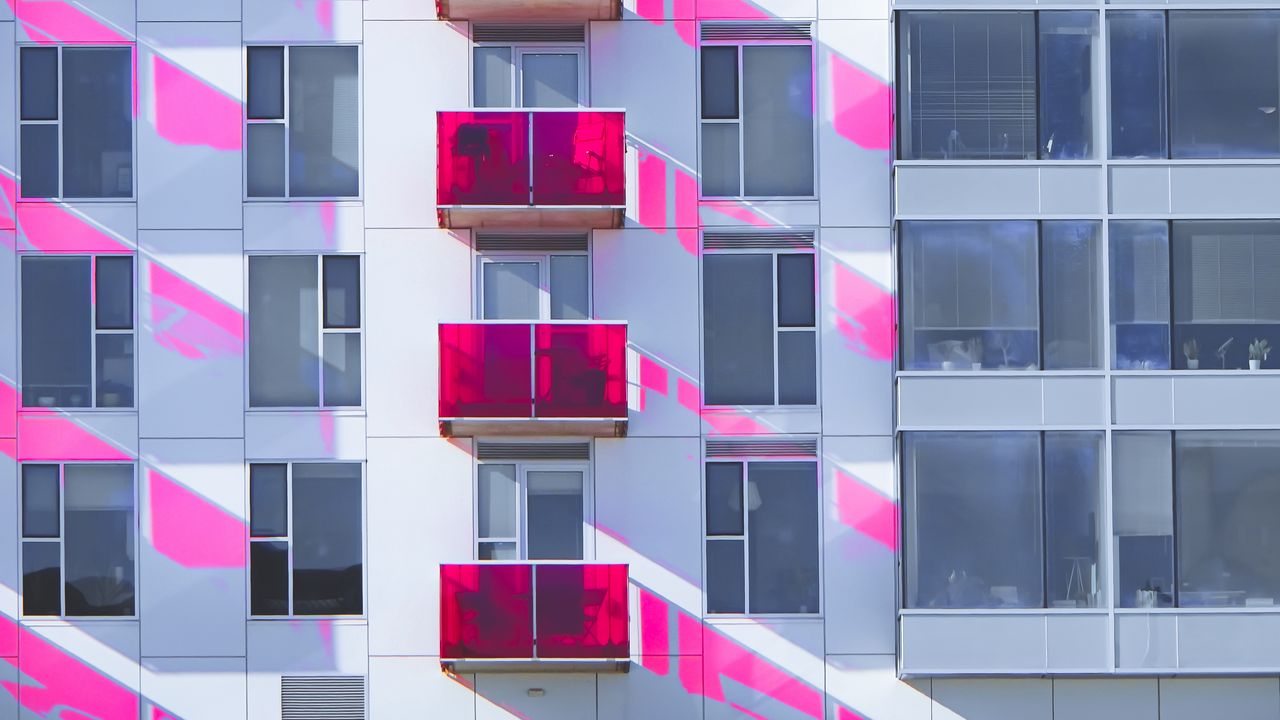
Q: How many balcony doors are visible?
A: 3